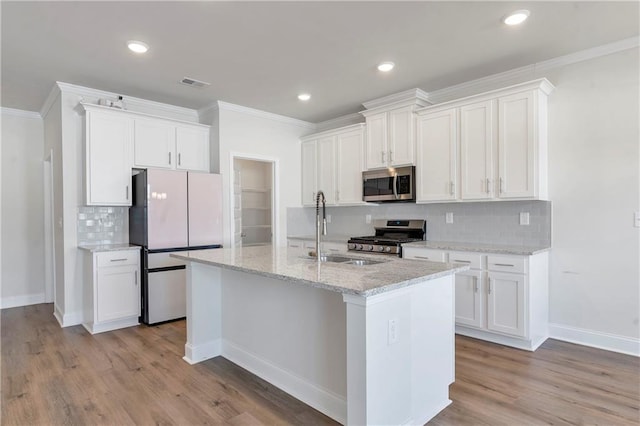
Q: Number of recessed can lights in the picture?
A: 4